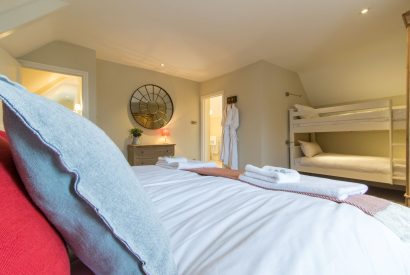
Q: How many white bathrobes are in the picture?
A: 2